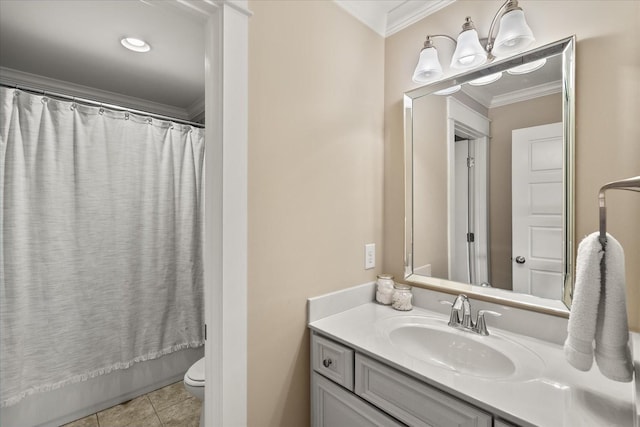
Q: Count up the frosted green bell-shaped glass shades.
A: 0